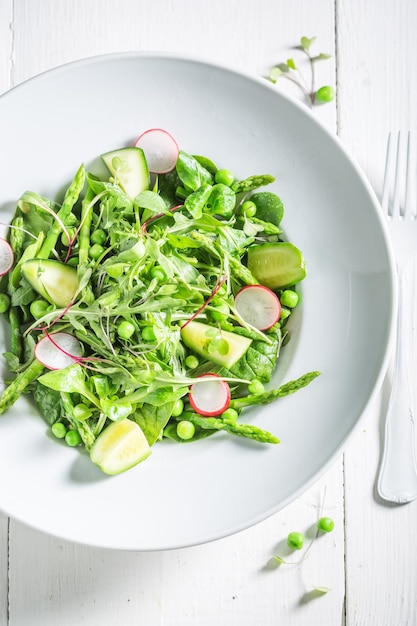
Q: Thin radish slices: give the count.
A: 5